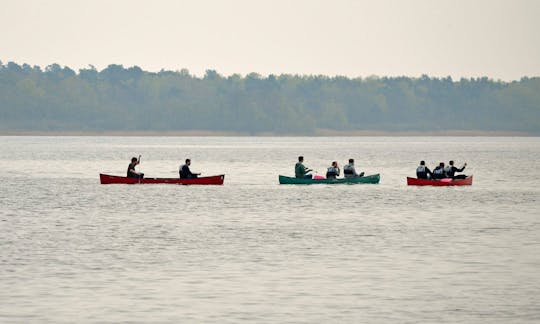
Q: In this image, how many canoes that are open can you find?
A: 3